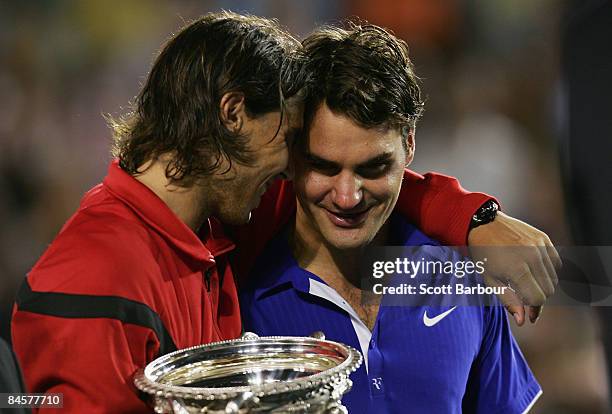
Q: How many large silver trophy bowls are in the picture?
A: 1